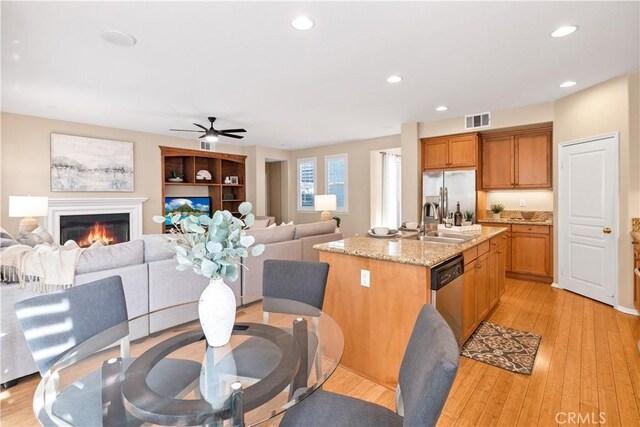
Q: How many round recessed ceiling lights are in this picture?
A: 5